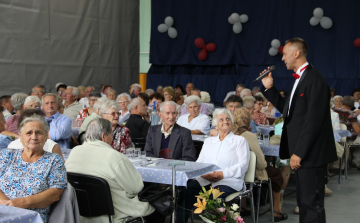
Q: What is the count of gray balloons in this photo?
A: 12